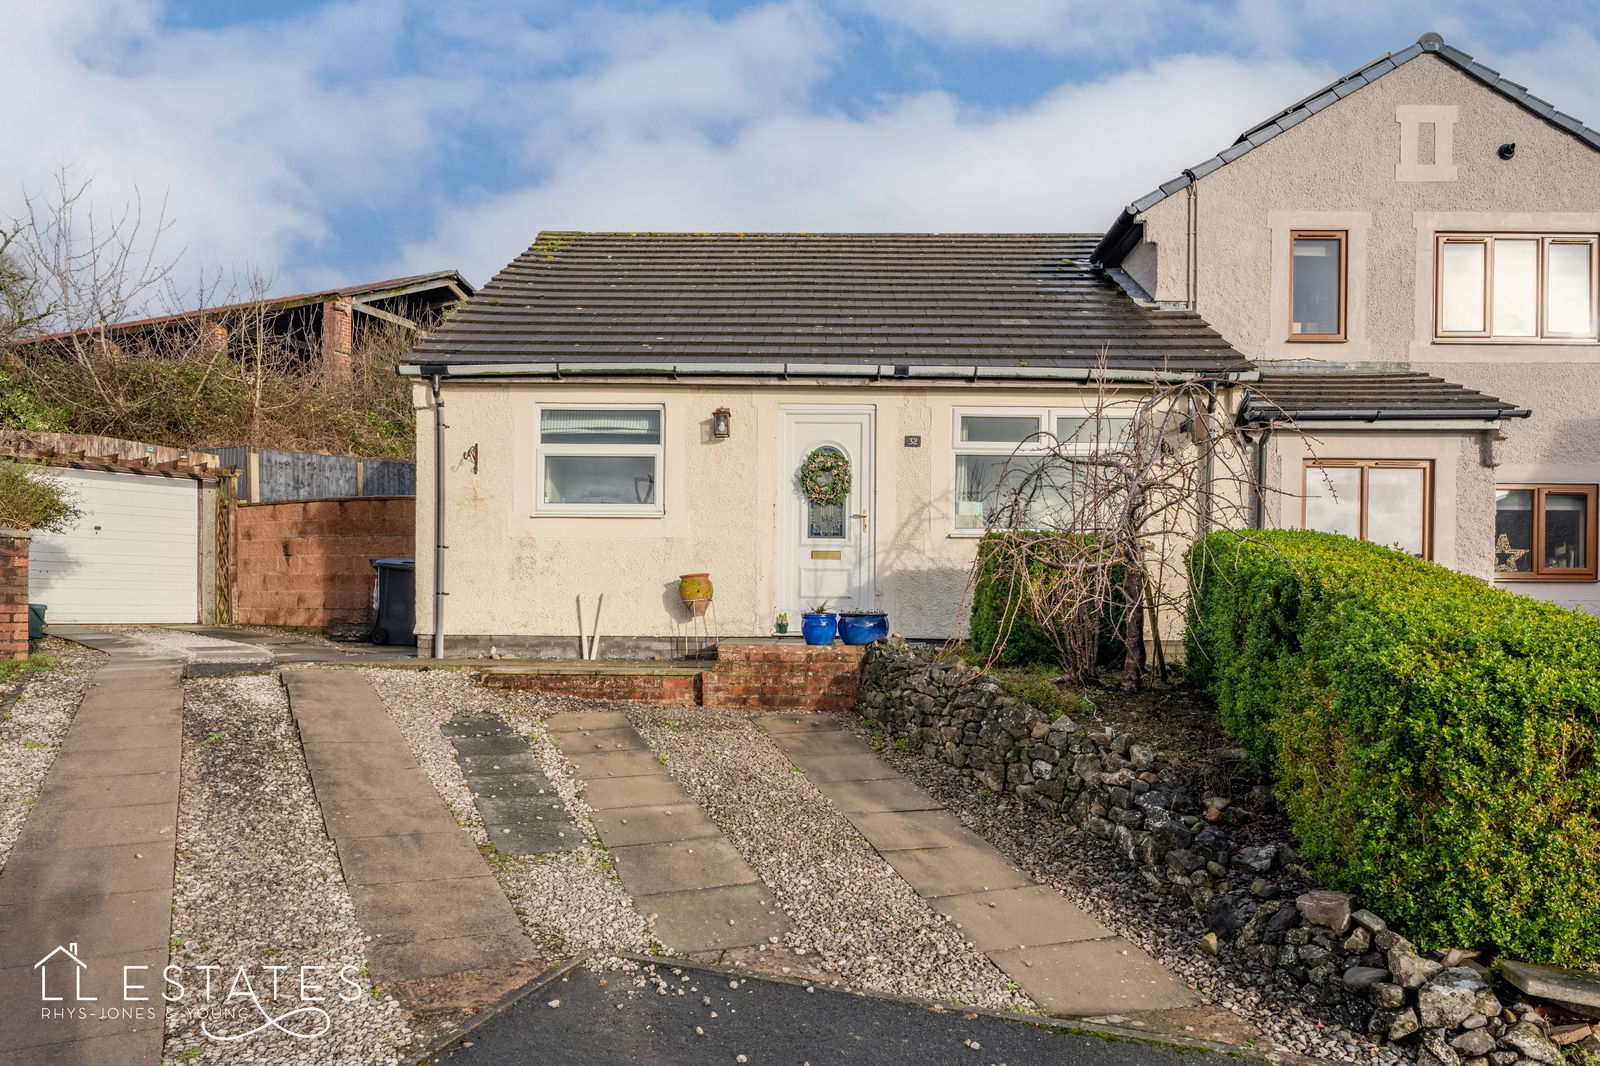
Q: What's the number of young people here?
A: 0